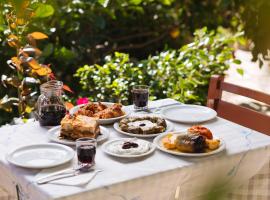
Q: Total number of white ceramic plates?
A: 7